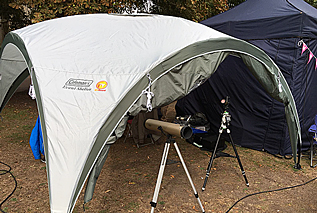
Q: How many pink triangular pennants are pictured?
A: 3